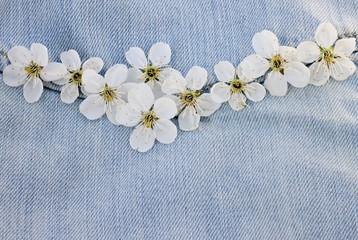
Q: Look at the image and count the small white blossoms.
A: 9